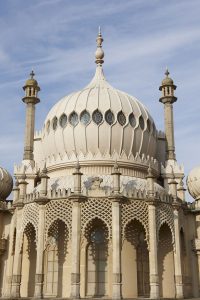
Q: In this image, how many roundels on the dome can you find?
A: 11